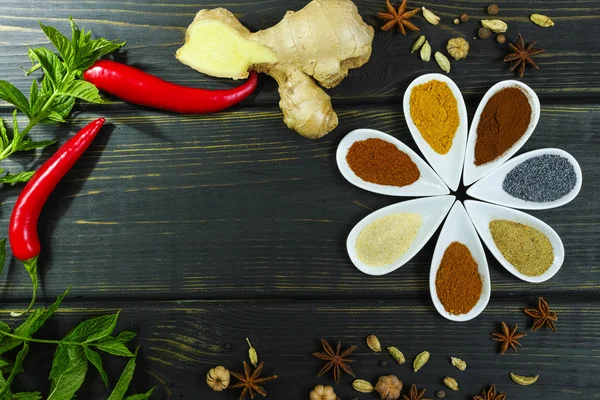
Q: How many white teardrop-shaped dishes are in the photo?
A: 7